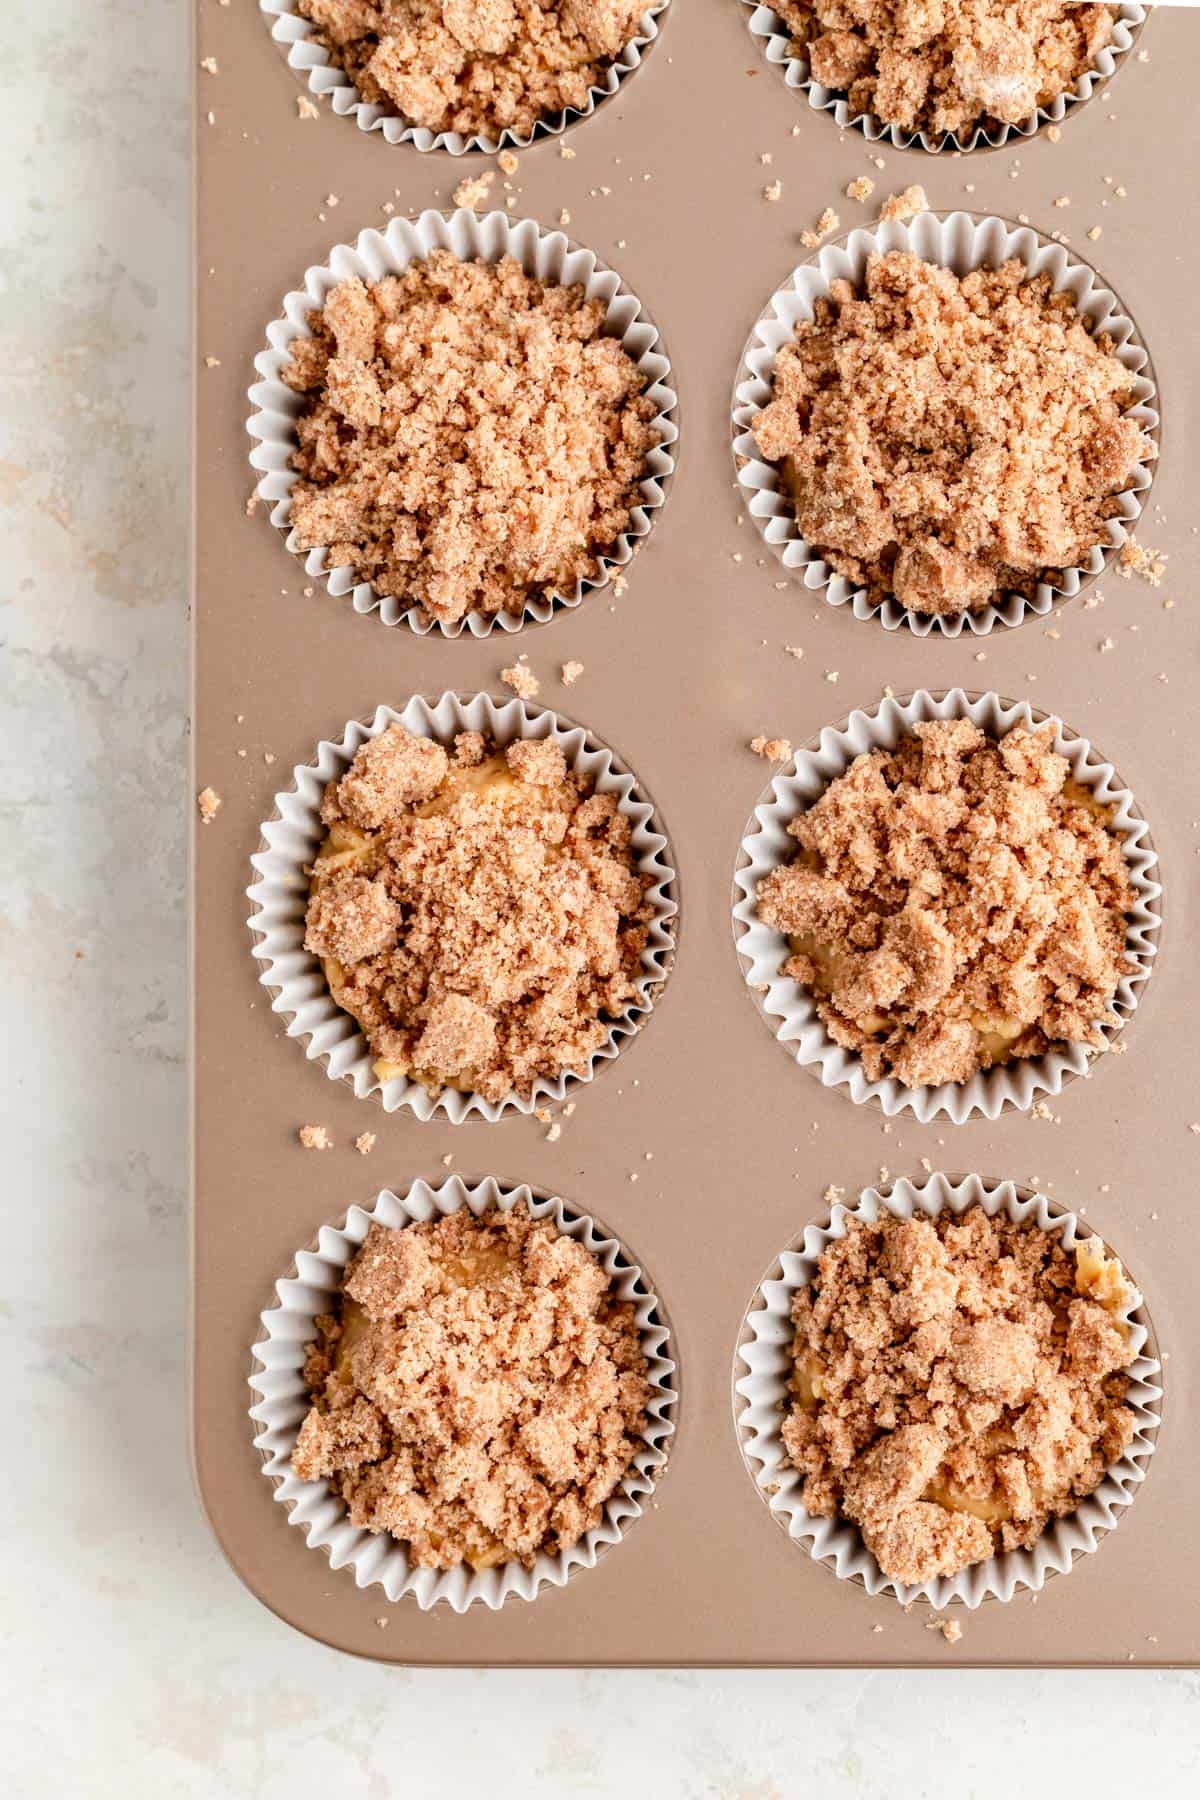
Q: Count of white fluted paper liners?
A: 8